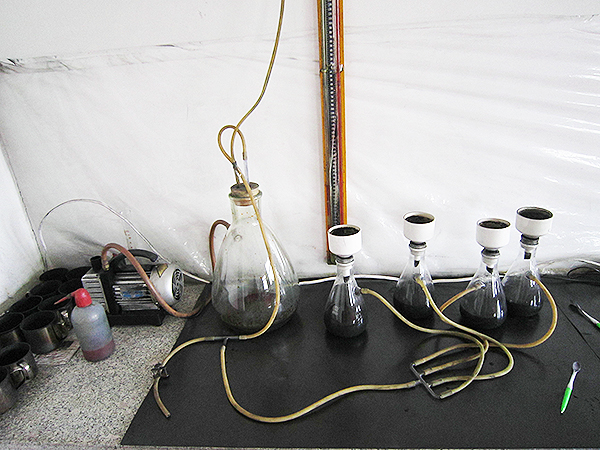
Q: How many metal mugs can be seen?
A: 10